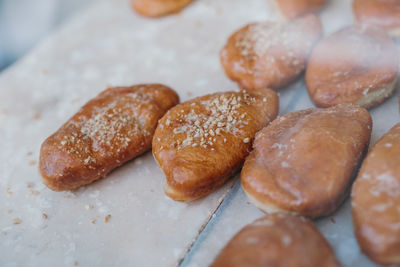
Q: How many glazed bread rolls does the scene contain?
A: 10